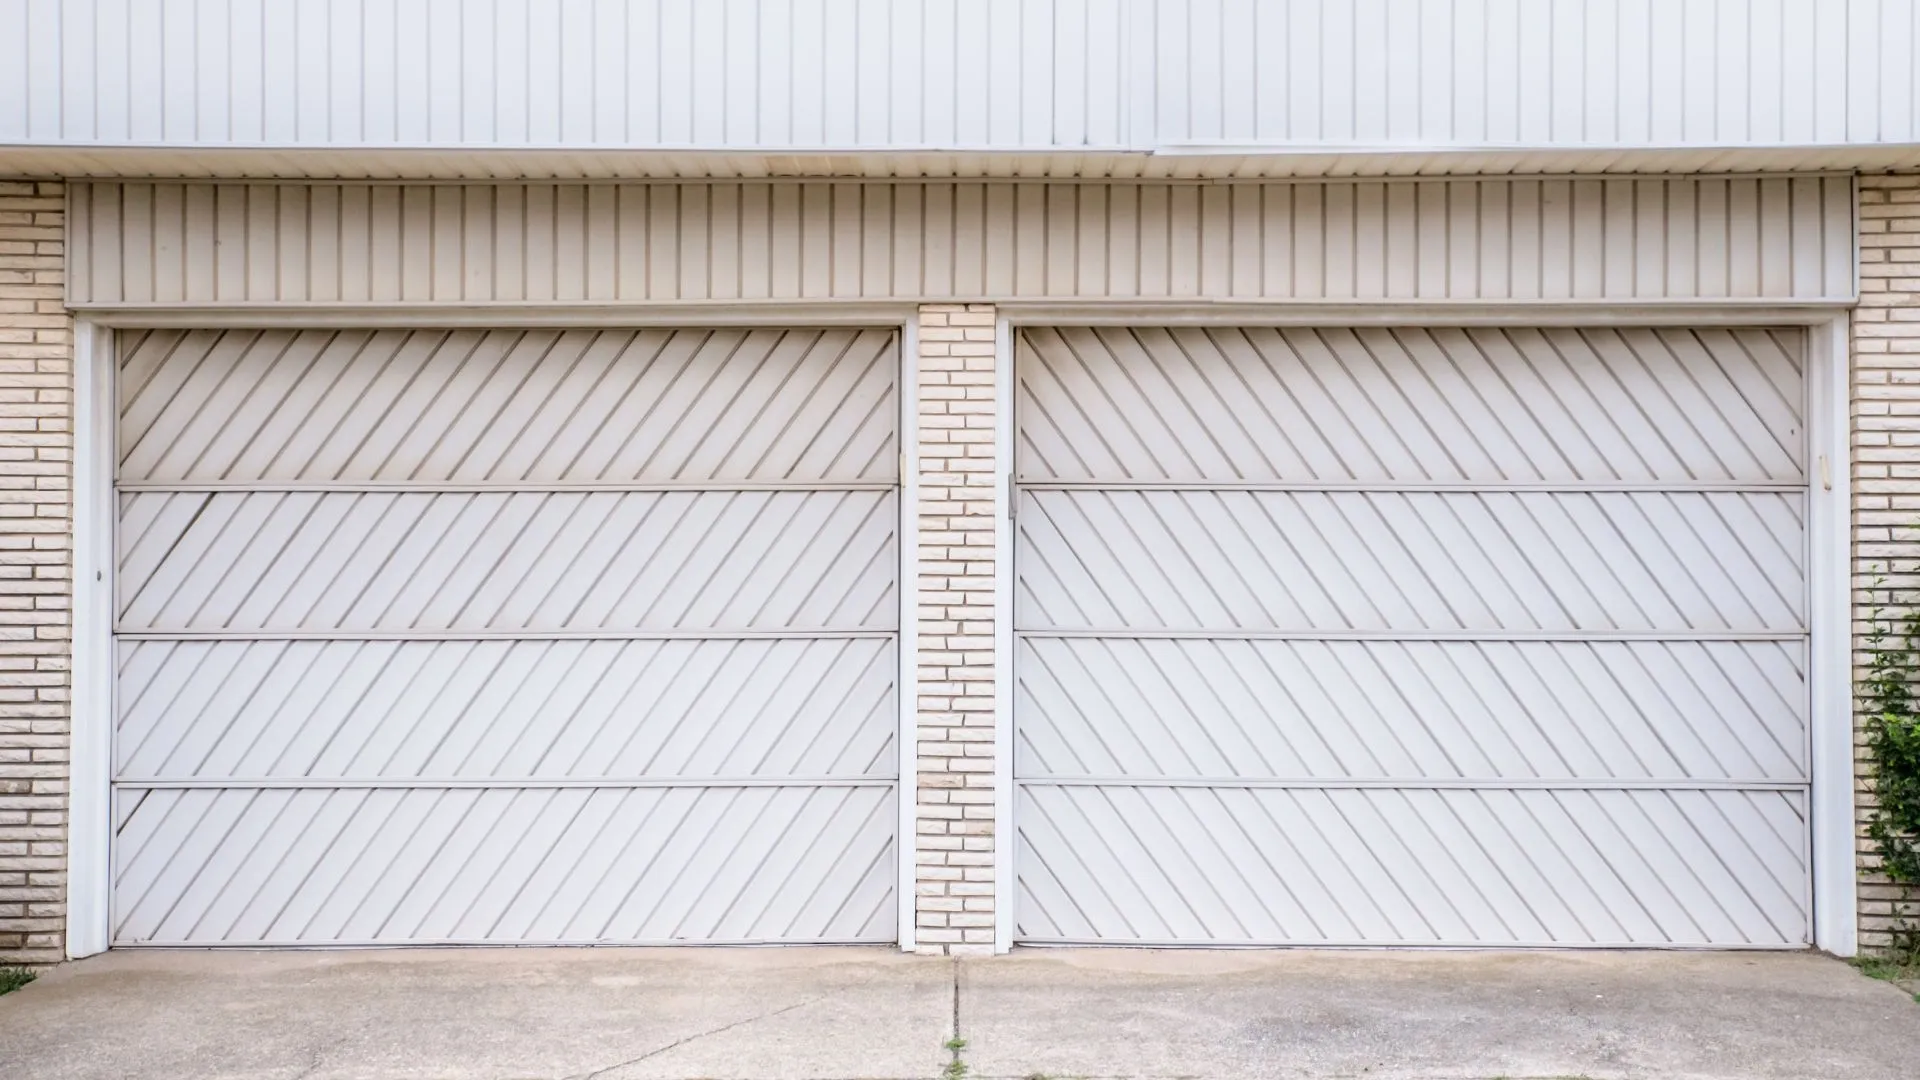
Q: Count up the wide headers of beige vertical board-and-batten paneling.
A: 1